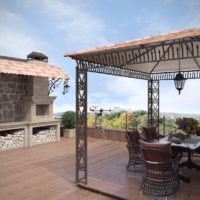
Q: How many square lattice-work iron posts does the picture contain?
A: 2